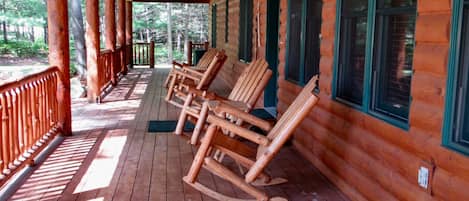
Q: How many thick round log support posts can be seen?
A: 5